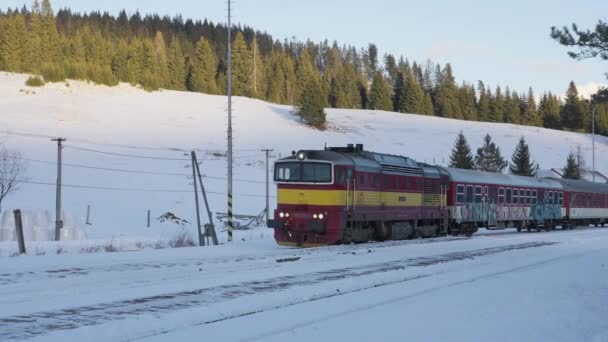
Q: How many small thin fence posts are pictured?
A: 2